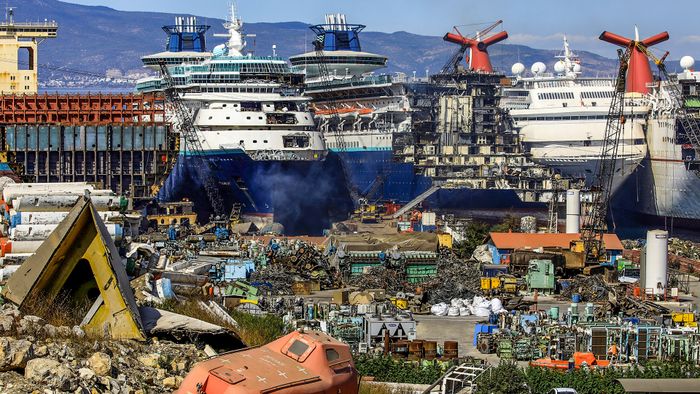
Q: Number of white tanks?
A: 2